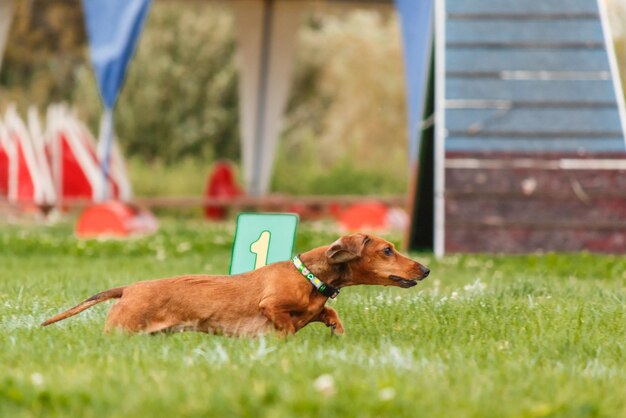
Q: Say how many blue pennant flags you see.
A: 2